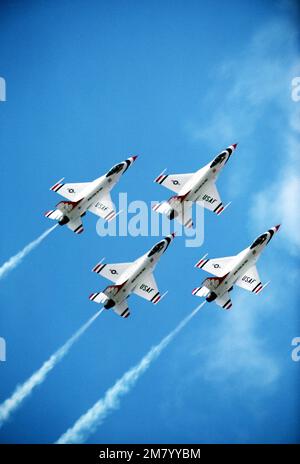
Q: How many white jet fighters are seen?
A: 4